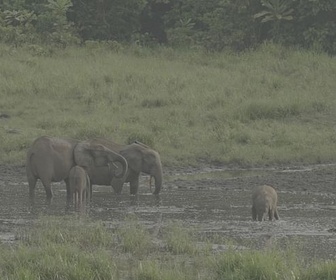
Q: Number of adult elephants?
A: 2